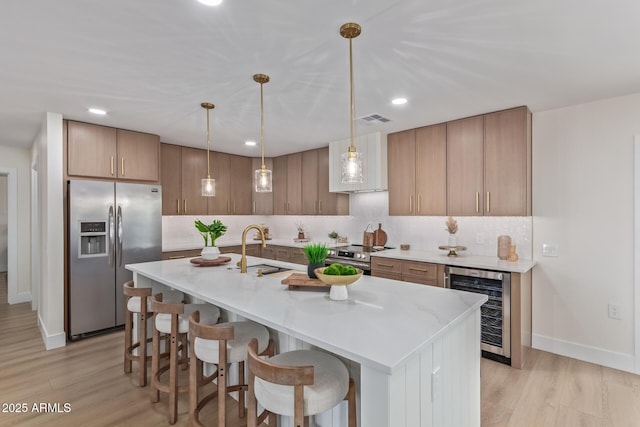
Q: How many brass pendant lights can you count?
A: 3